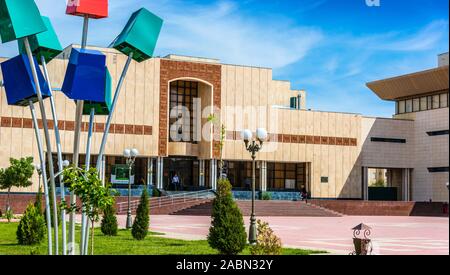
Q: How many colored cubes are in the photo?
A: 7